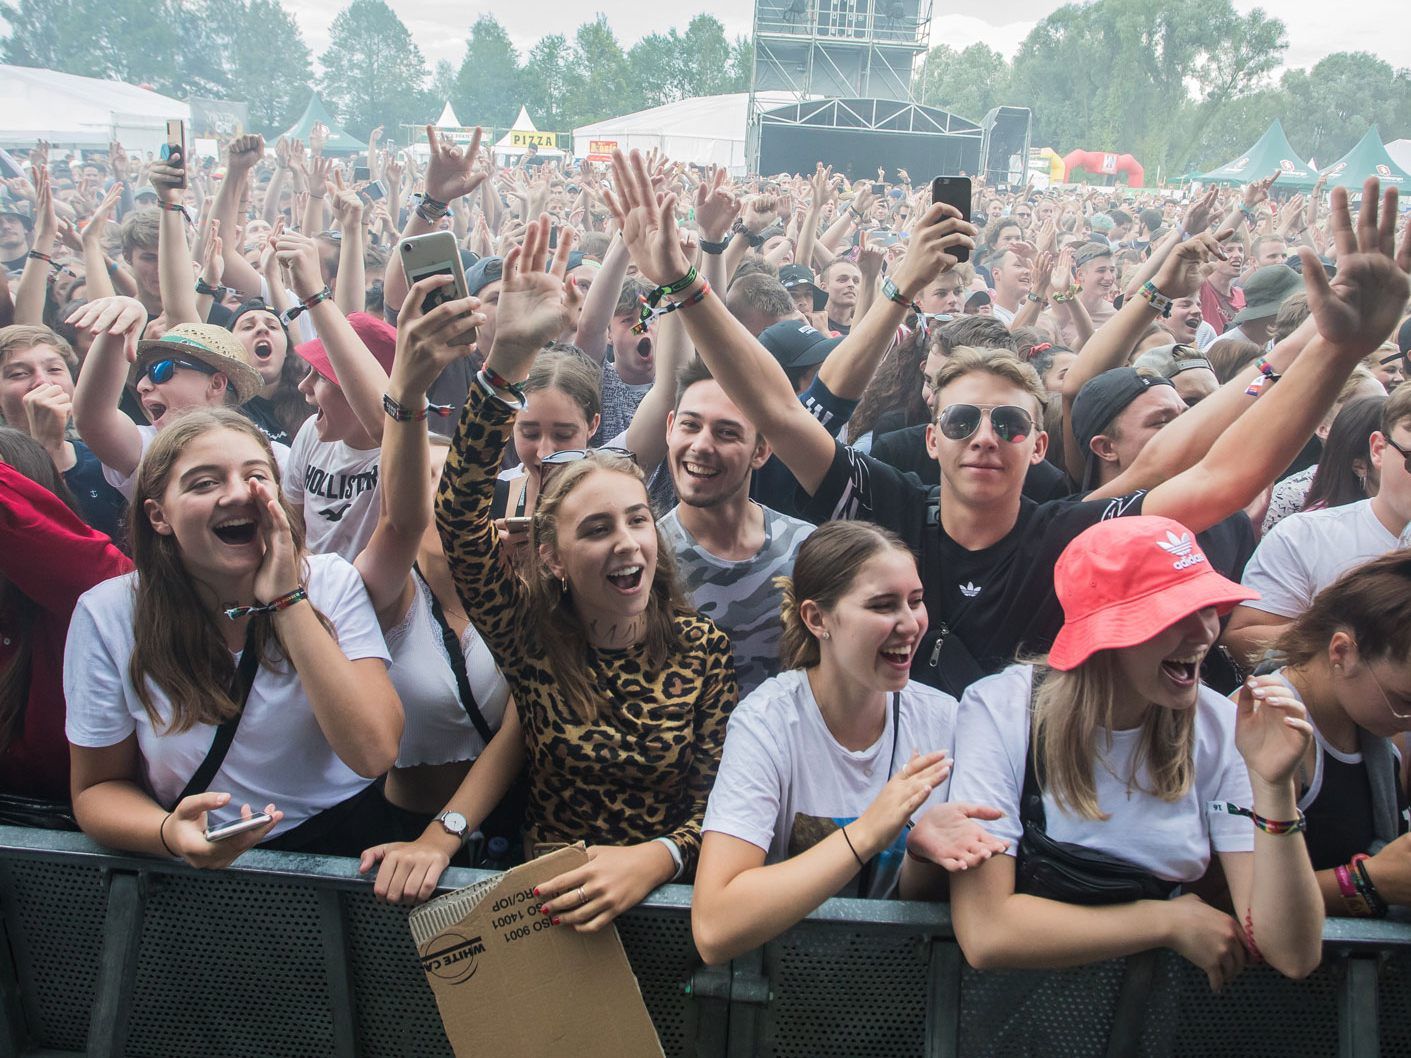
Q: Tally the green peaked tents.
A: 3